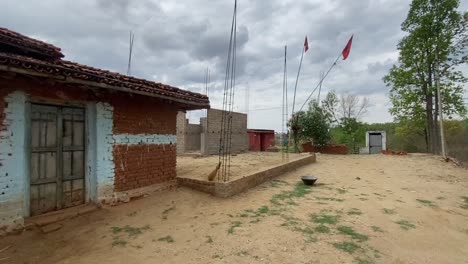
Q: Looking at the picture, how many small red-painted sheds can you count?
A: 1